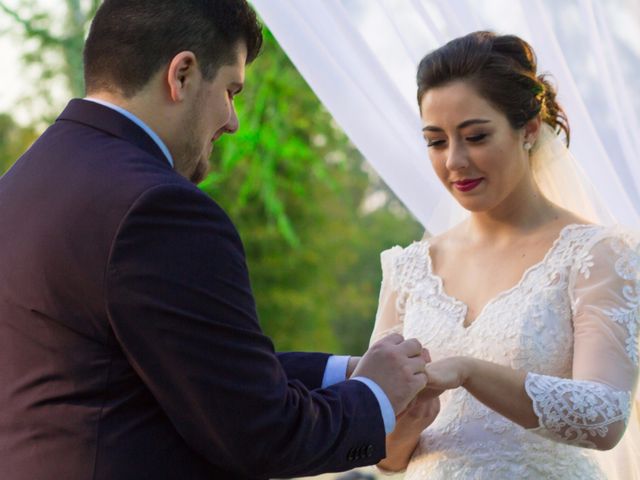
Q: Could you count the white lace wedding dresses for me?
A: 1